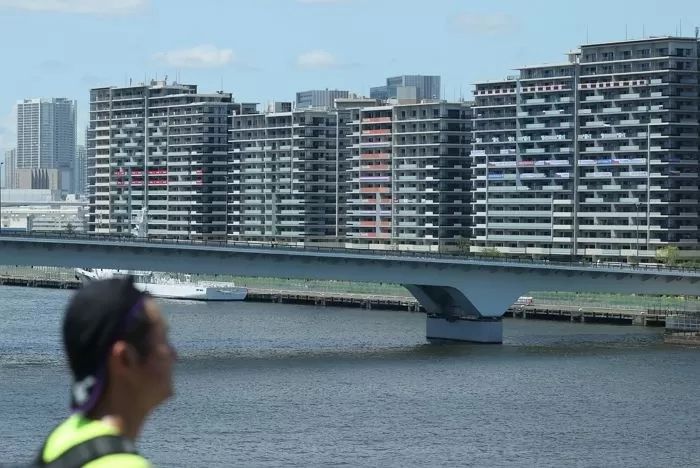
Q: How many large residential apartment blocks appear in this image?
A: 4